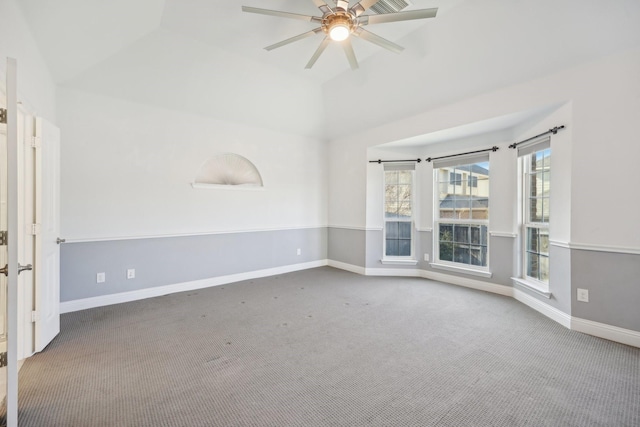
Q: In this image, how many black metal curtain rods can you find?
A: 3